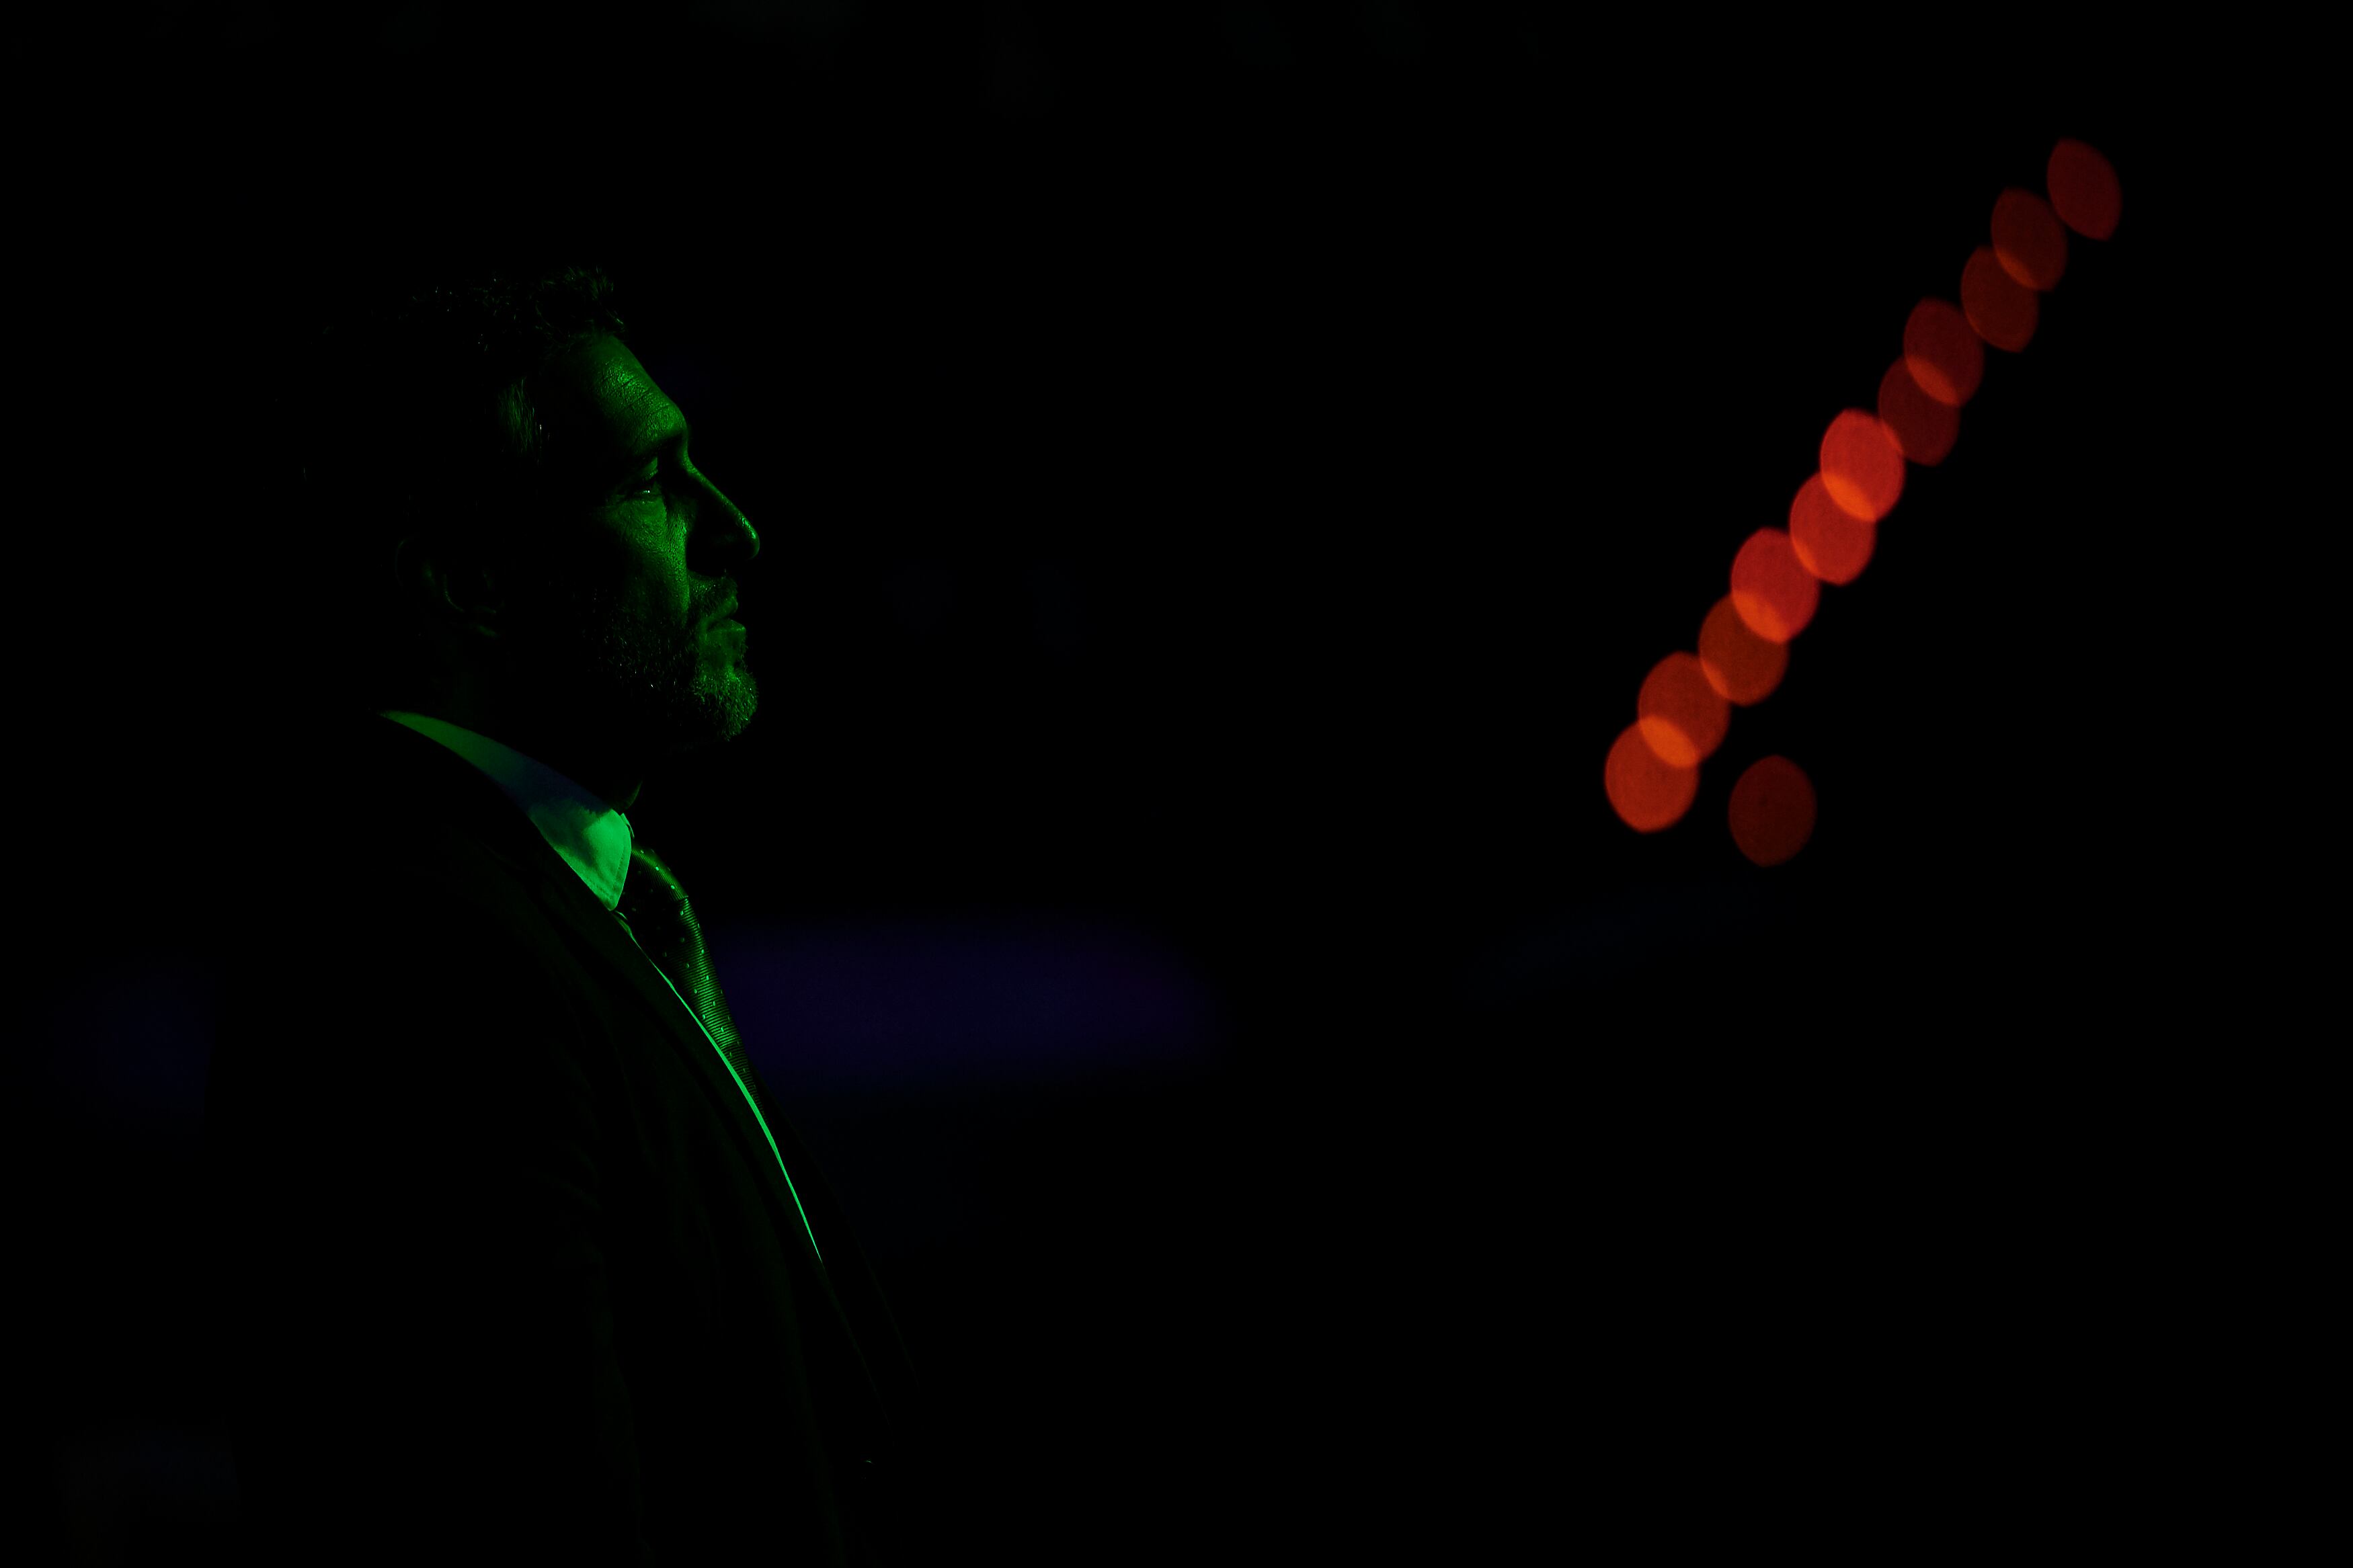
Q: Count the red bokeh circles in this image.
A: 12